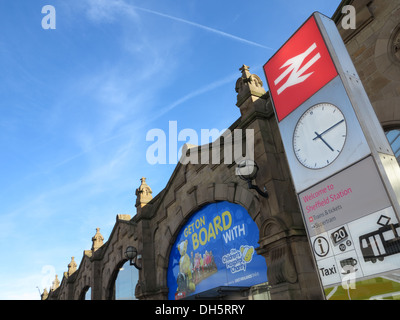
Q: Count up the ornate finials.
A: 6